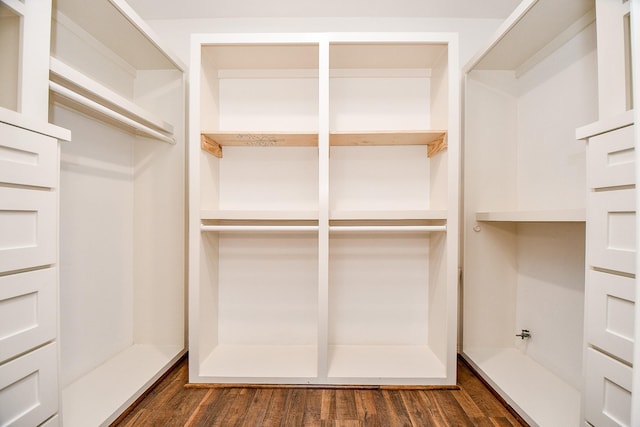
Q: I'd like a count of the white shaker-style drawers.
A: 8